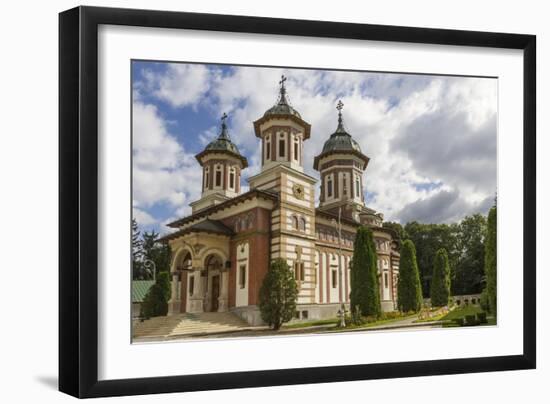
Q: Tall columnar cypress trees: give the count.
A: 4